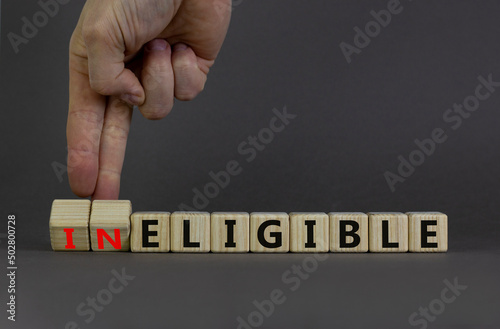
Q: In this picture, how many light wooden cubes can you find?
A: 10